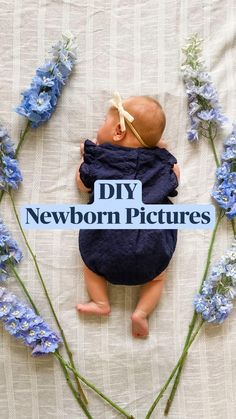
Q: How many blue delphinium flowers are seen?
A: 7